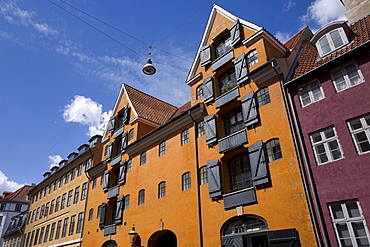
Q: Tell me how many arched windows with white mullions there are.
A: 1